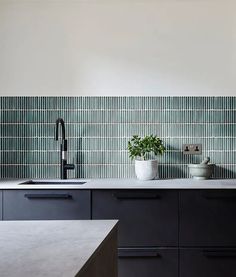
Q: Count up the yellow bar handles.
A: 0